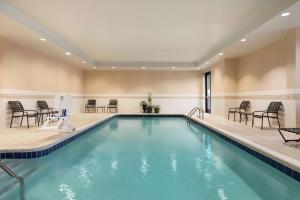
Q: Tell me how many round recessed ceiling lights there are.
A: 12